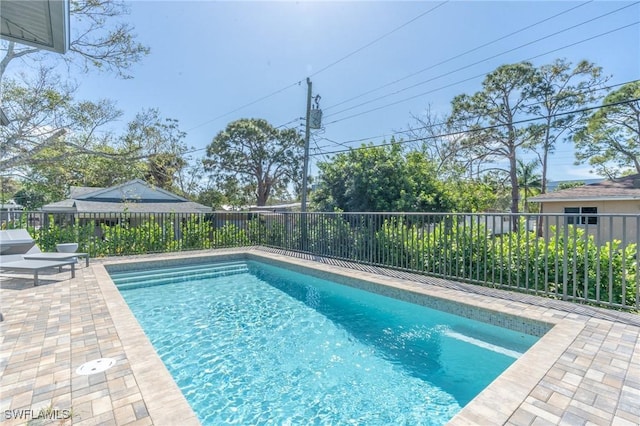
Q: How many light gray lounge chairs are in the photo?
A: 2